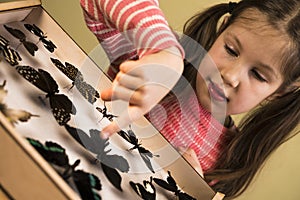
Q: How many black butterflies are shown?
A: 11